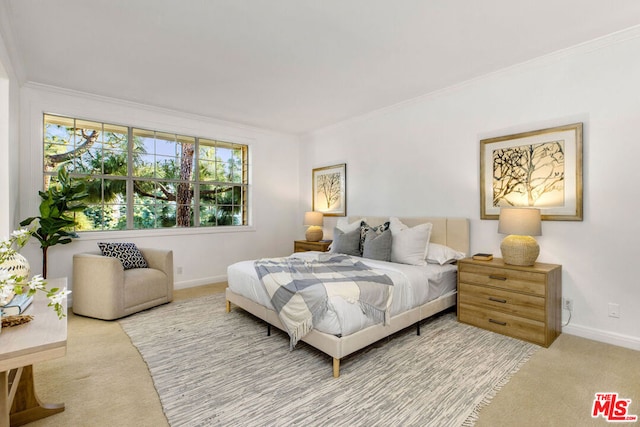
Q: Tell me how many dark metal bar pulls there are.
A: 3